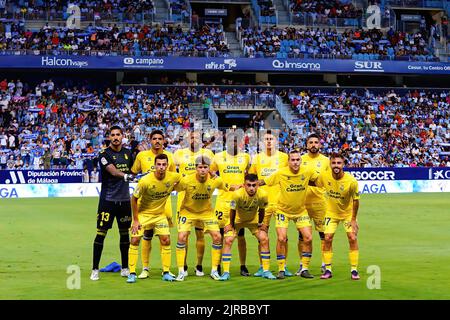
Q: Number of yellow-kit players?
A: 10